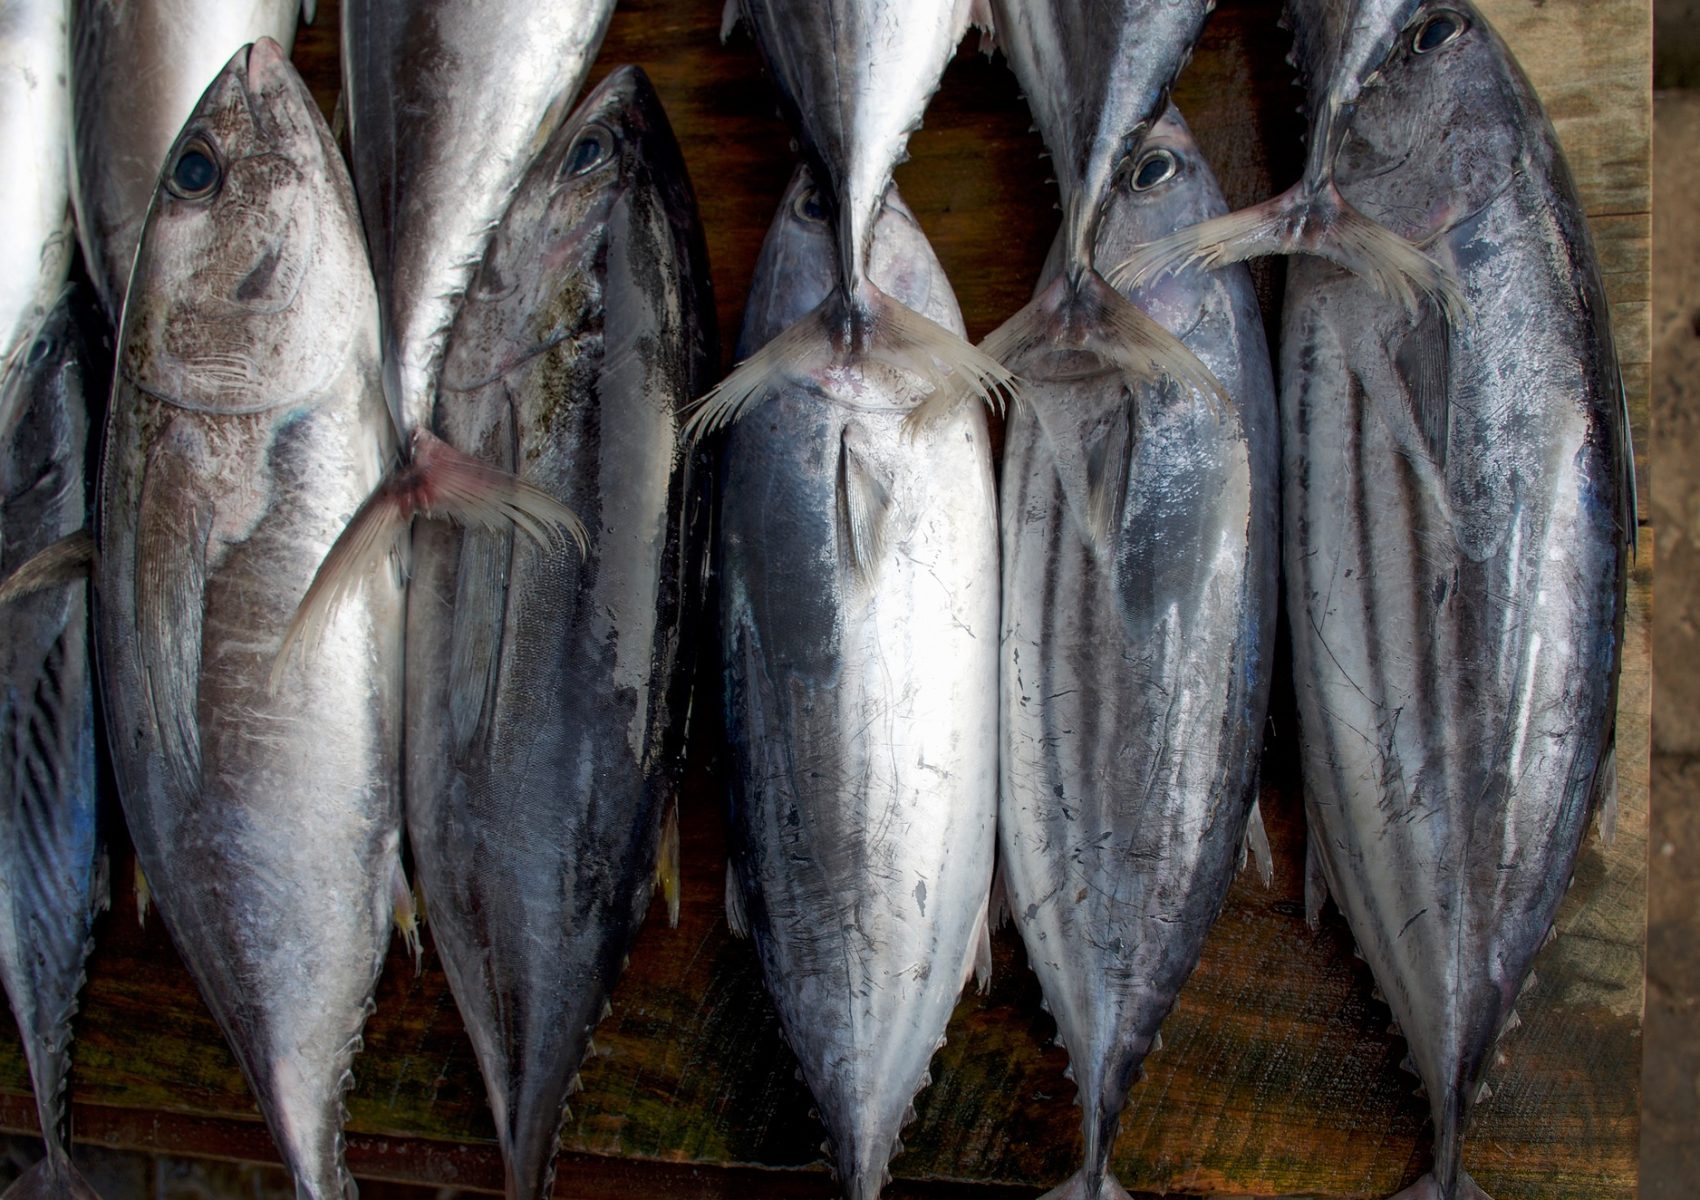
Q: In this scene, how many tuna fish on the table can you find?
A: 12